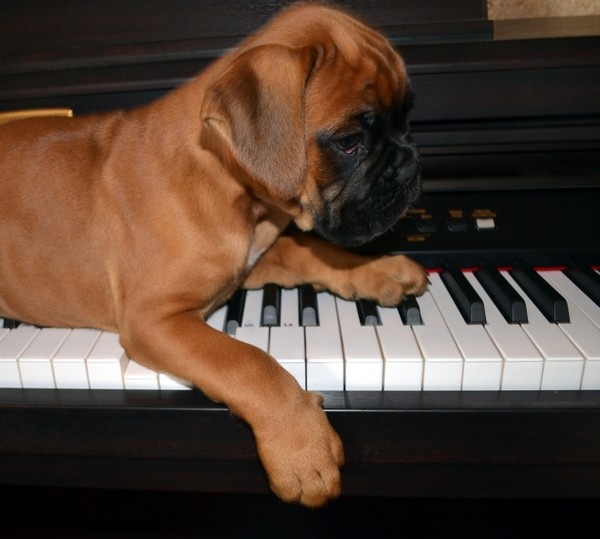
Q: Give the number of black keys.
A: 10